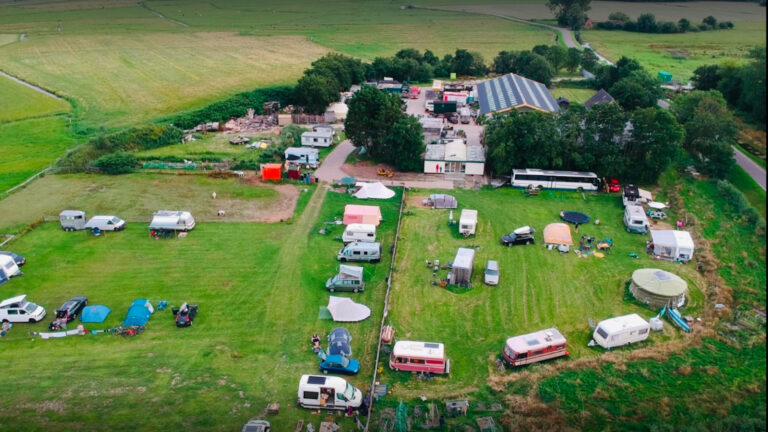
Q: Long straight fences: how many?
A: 1